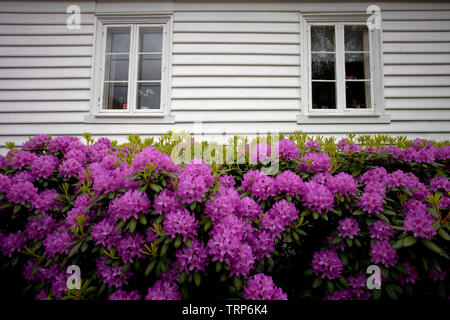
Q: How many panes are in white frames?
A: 12